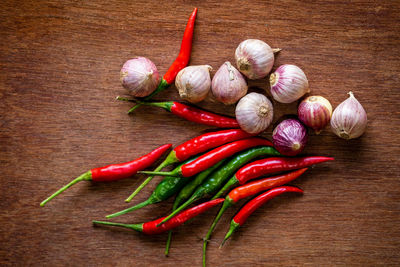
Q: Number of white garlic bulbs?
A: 7